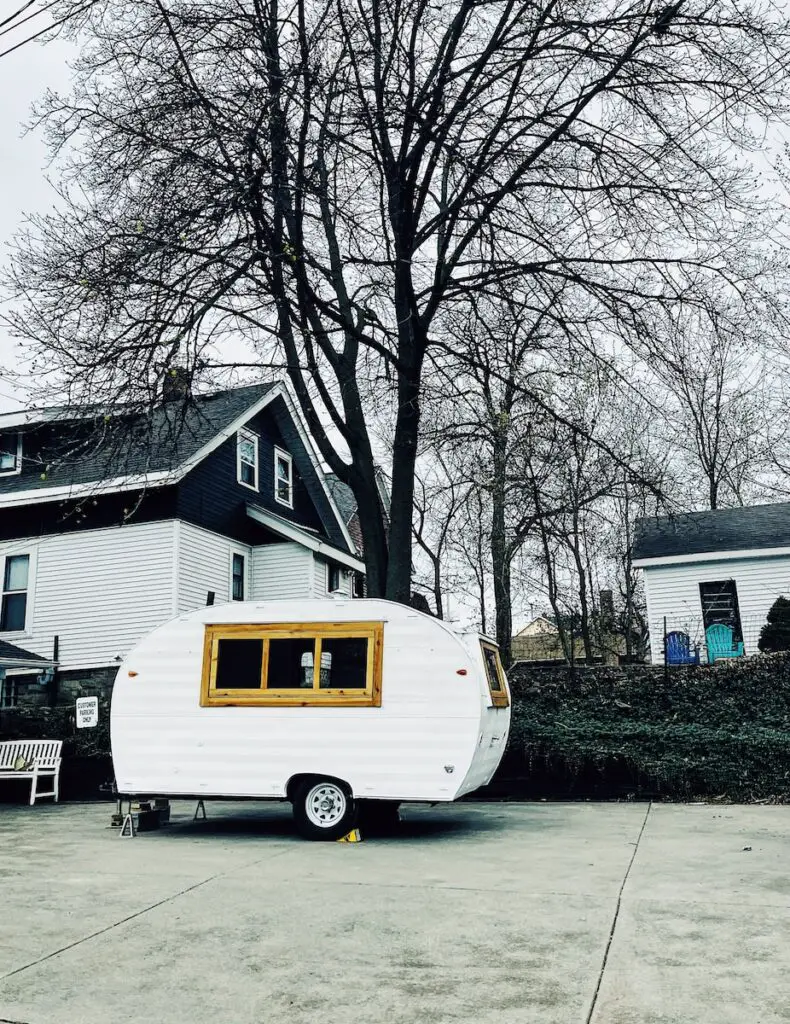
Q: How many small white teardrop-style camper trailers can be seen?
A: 1